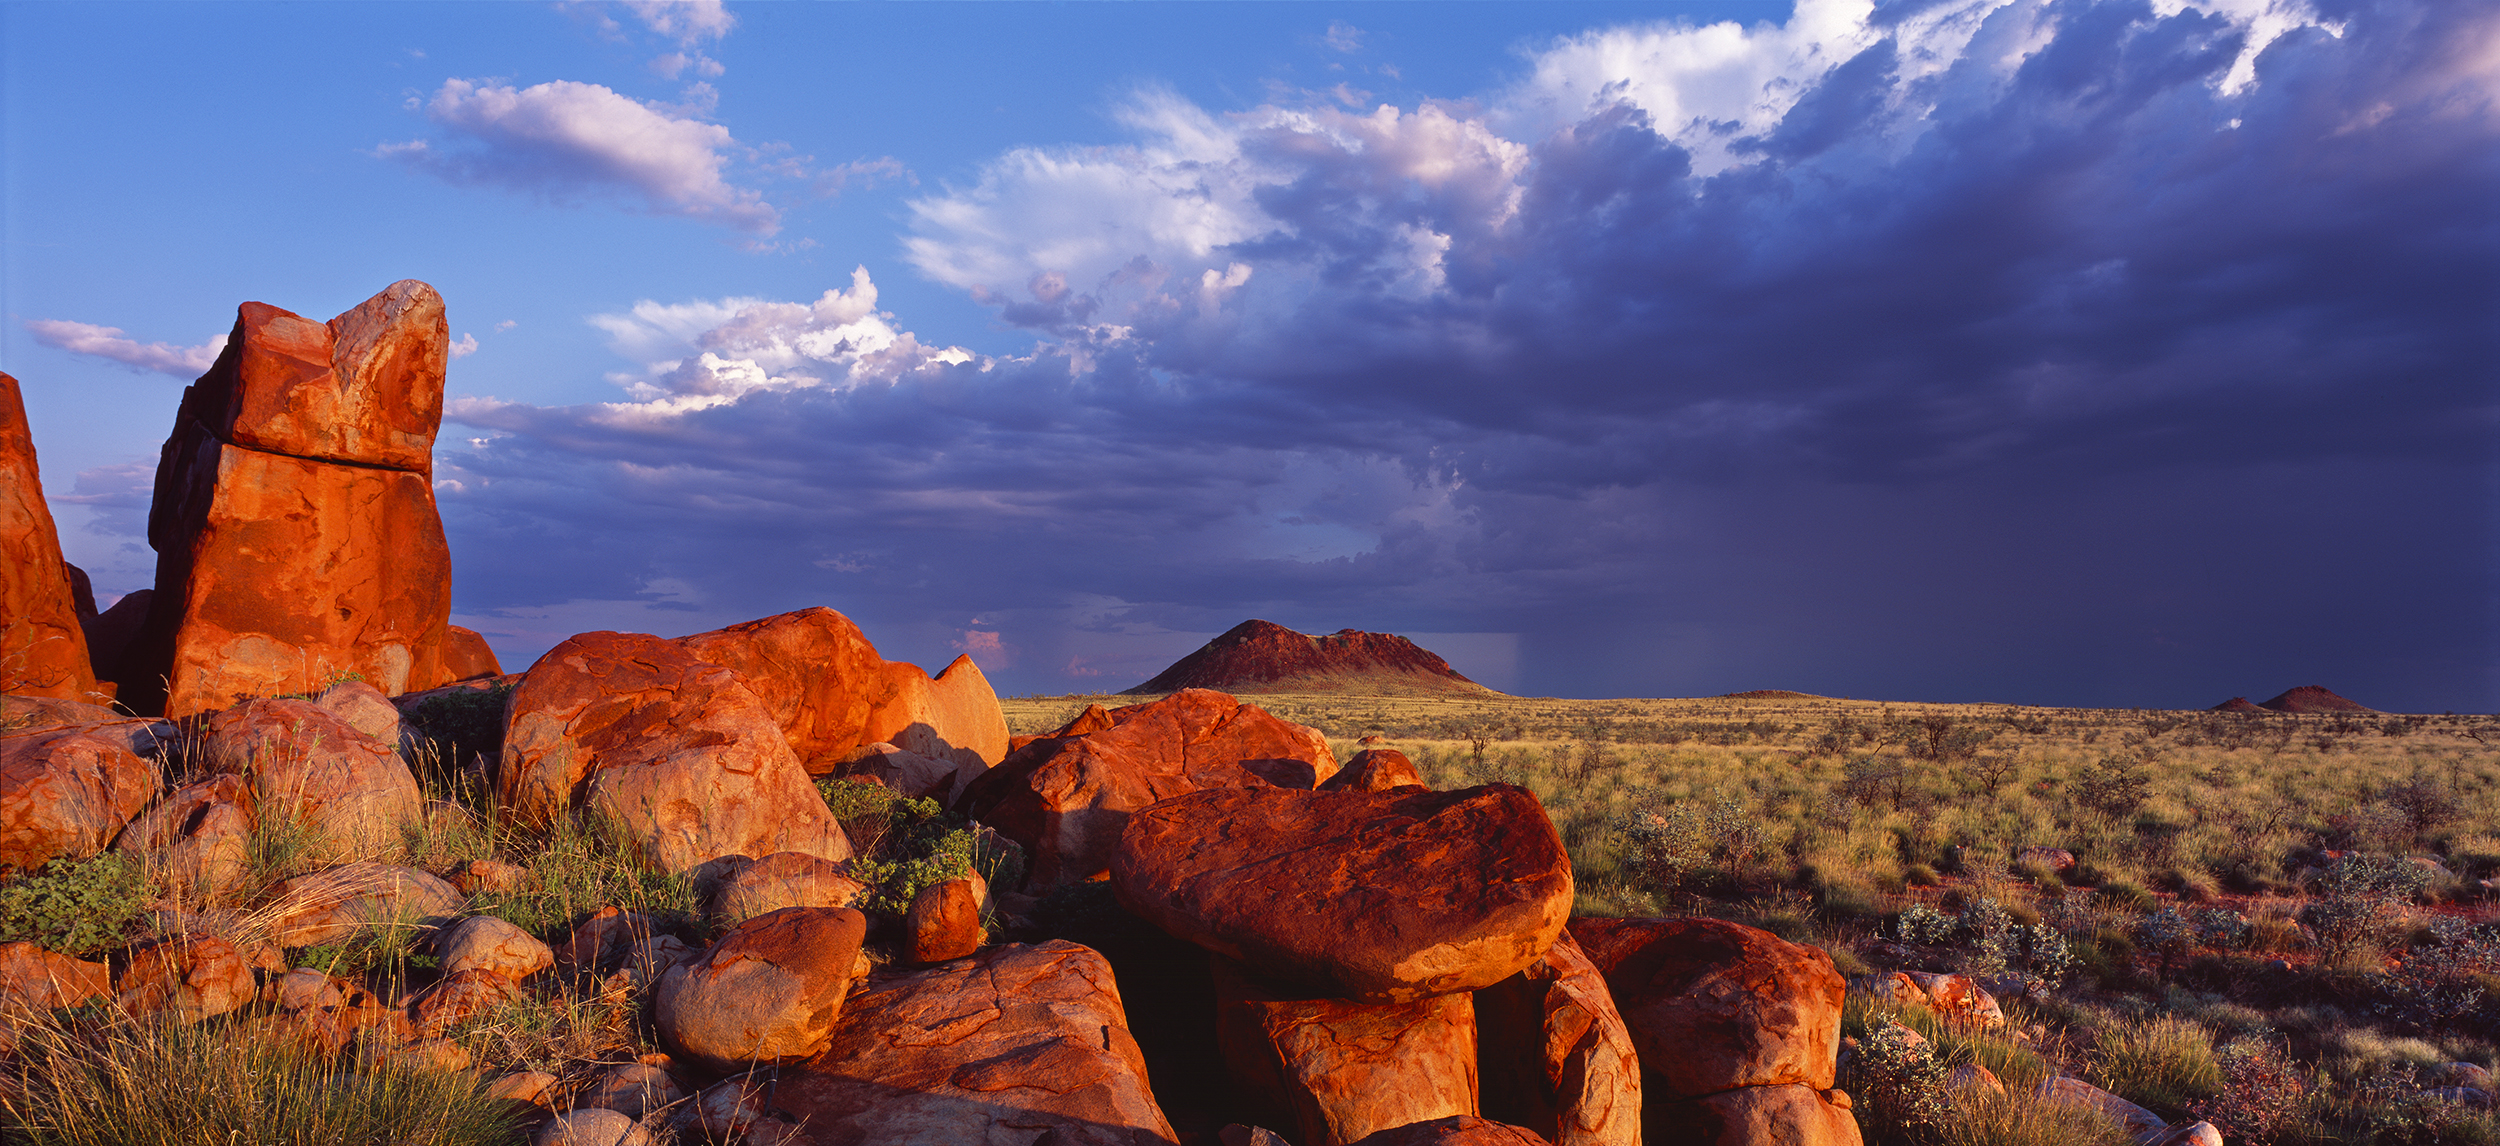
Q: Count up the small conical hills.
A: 2